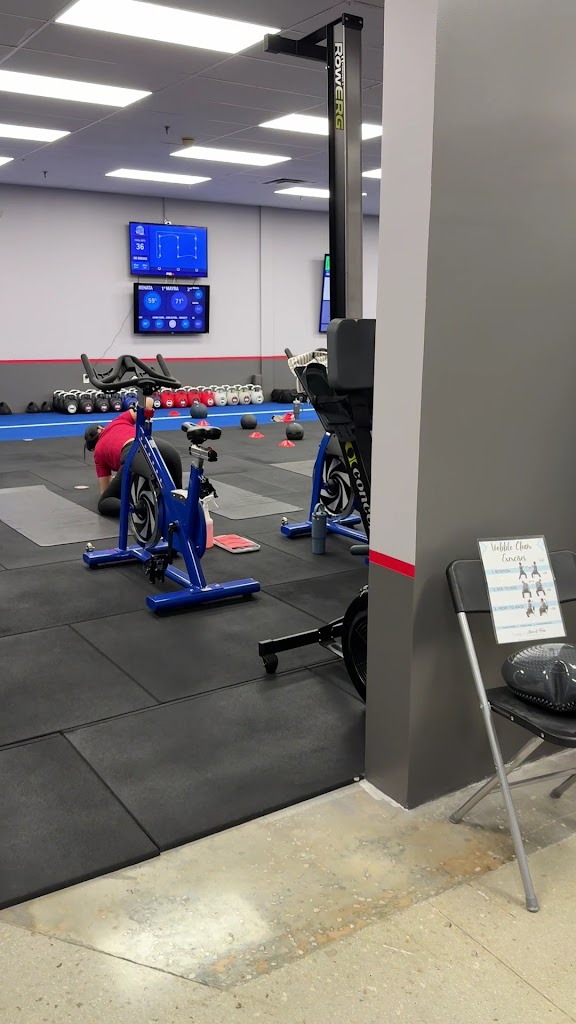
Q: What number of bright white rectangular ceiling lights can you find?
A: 9